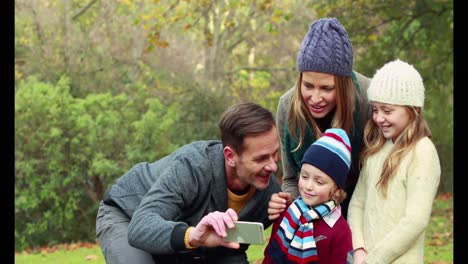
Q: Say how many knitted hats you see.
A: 3